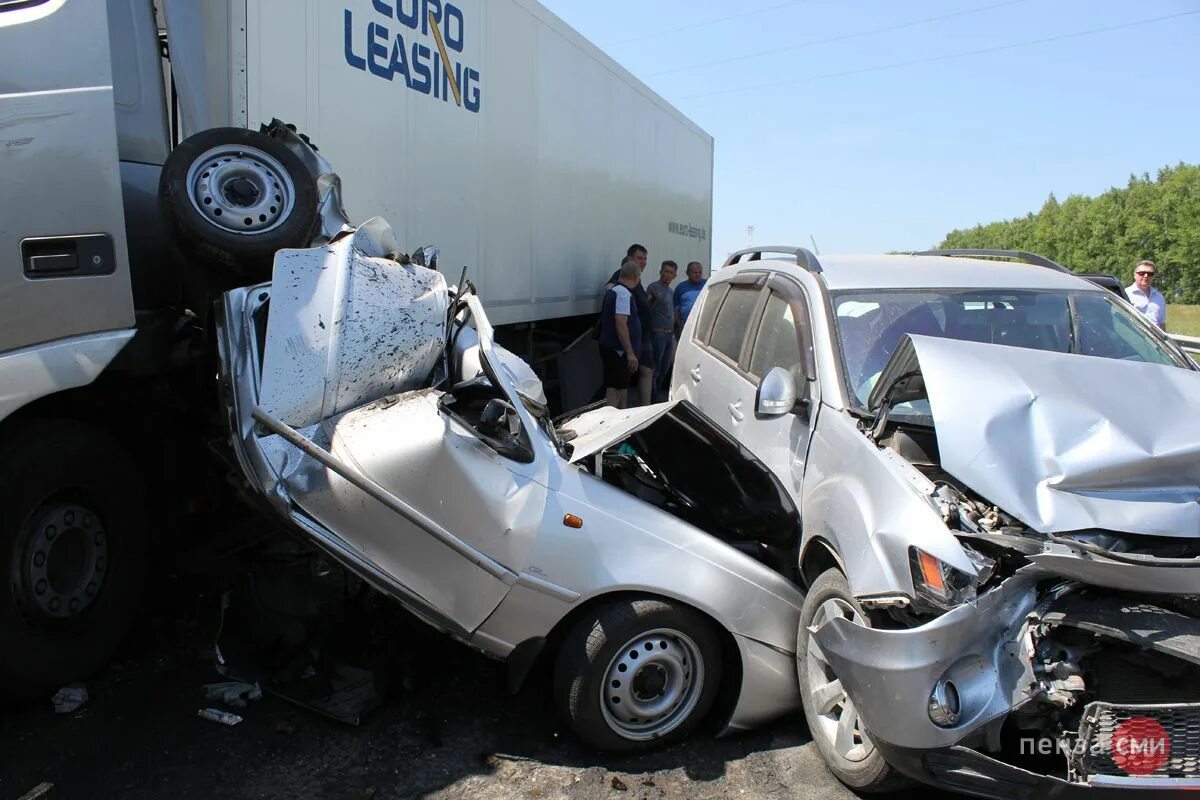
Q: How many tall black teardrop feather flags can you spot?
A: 0